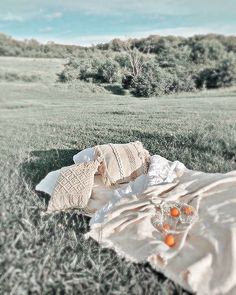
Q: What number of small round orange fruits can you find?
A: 4